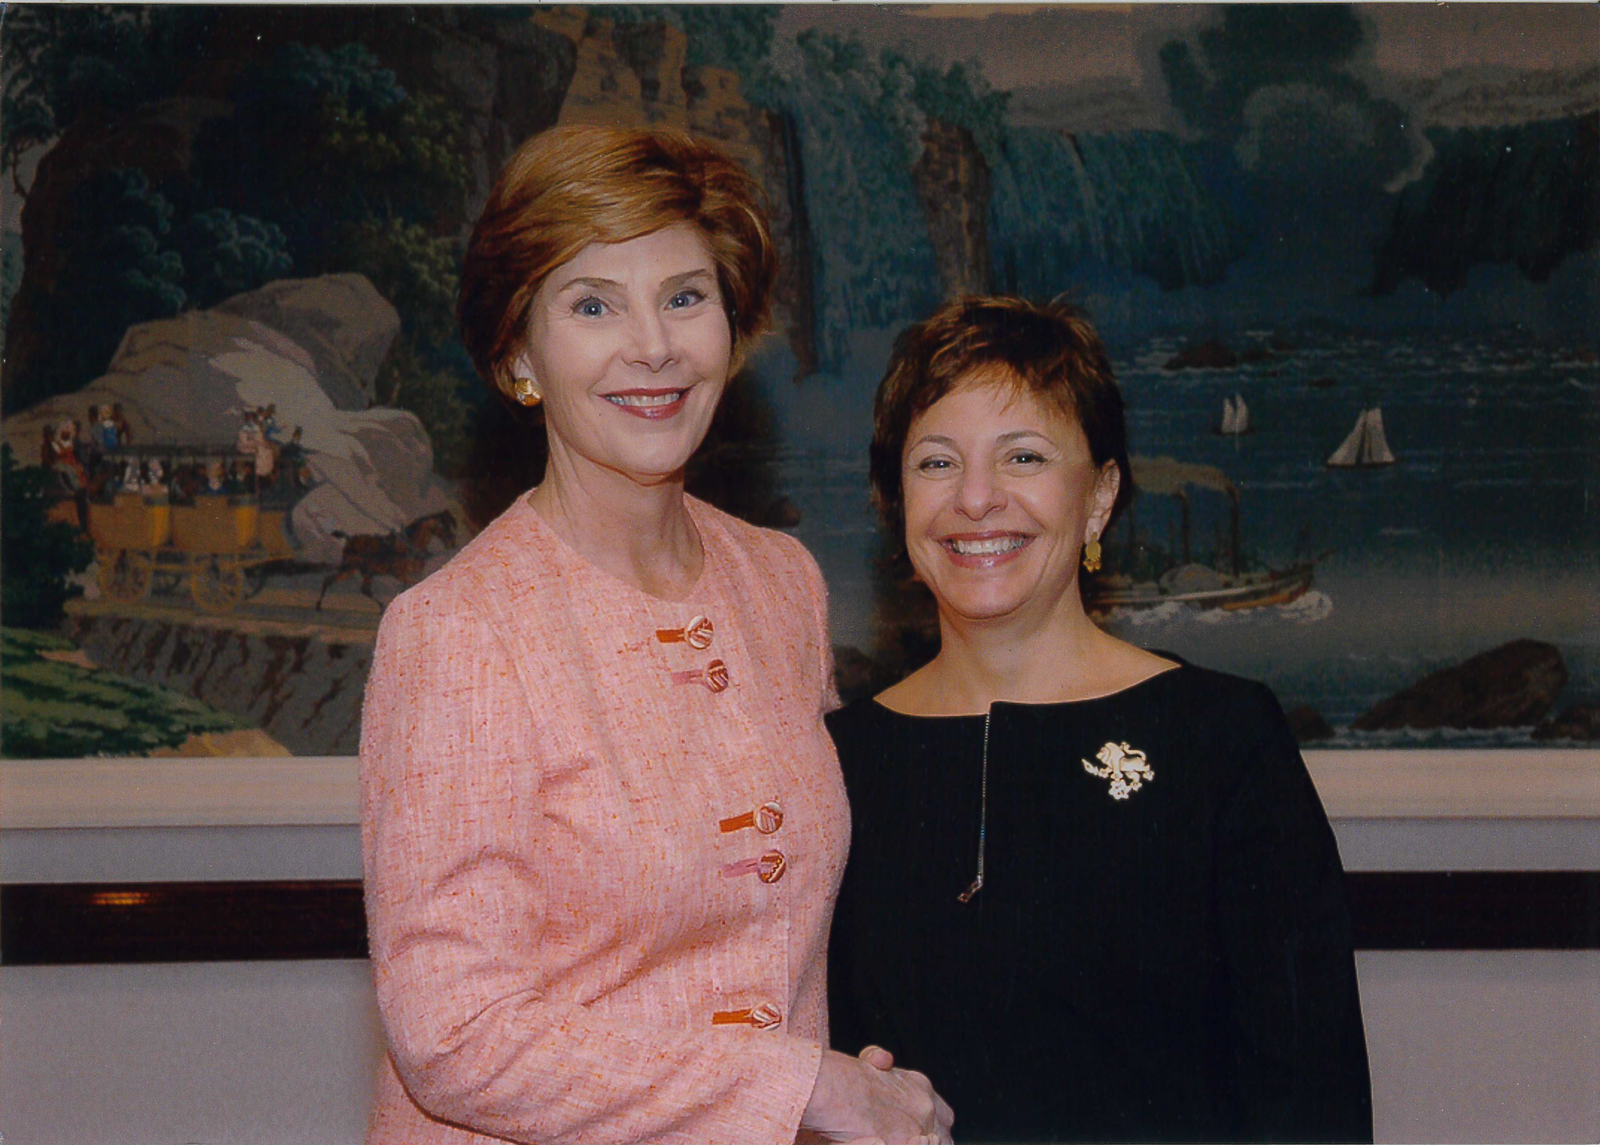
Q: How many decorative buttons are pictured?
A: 5